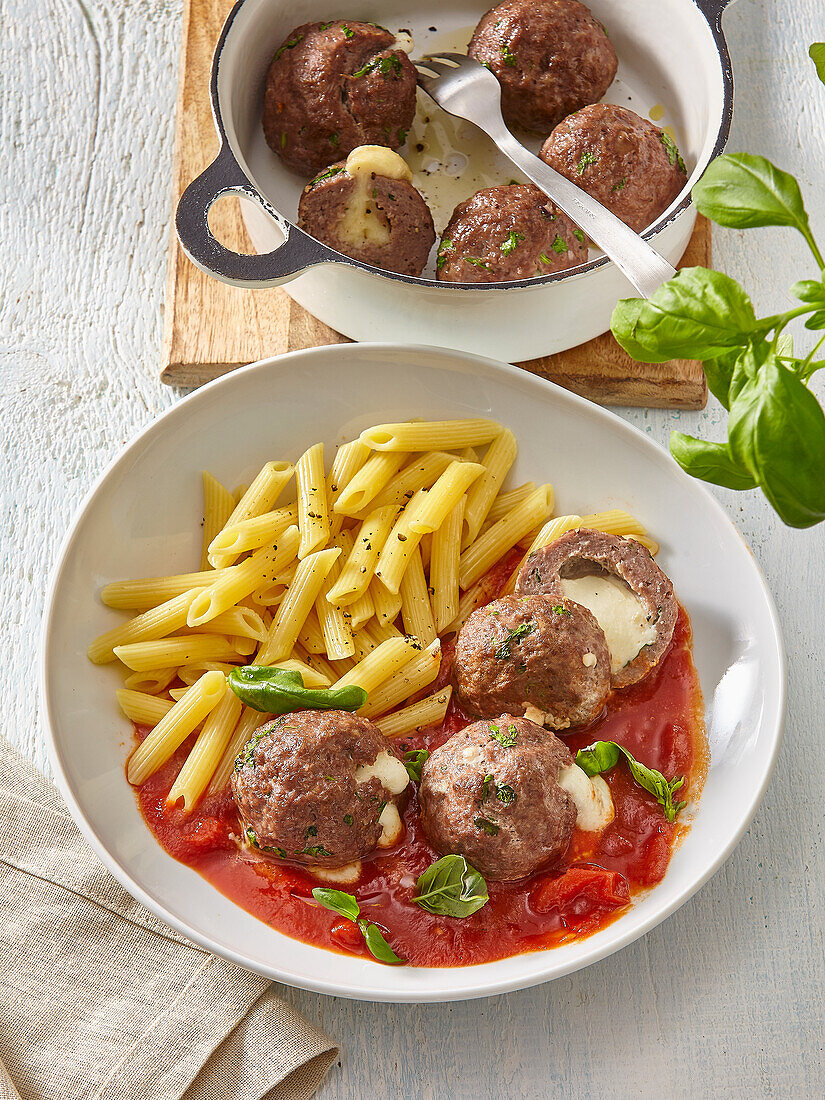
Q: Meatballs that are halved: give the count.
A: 2